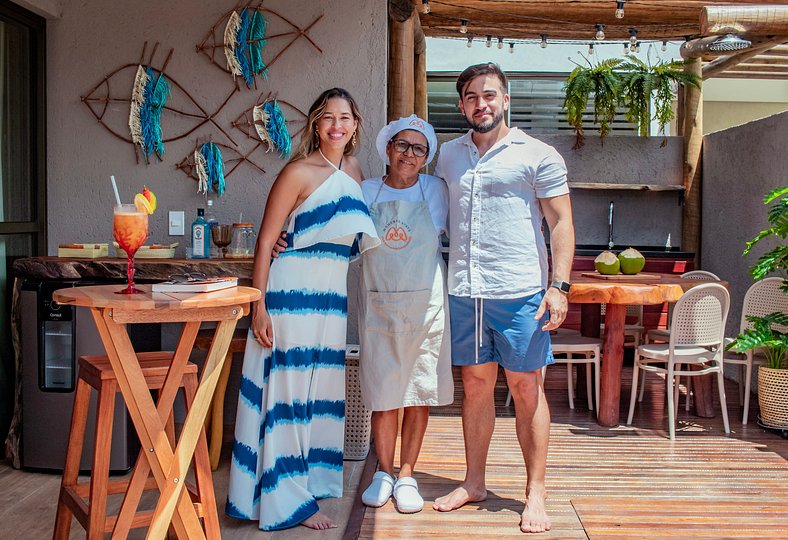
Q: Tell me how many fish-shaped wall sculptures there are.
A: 4